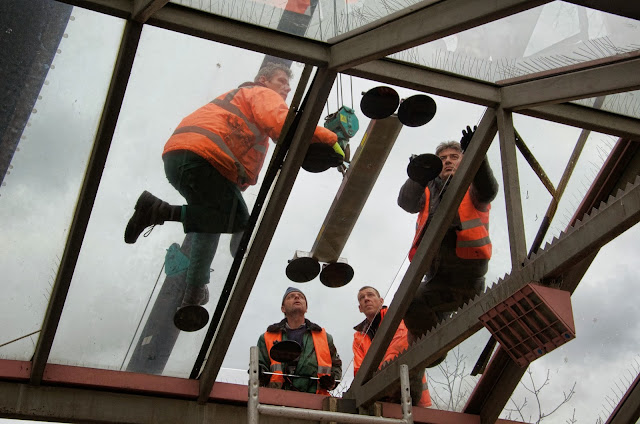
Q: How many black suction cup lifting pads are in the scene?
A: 8